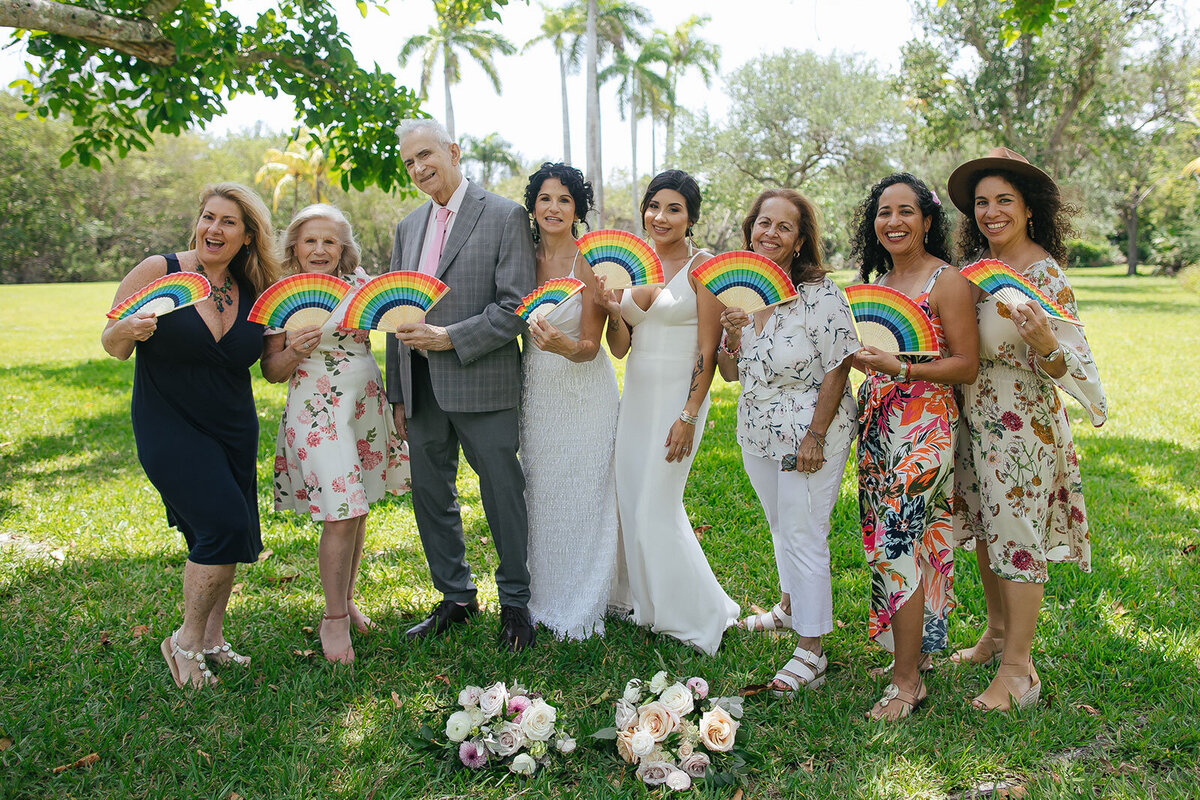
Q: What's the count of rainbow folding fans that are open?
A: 8